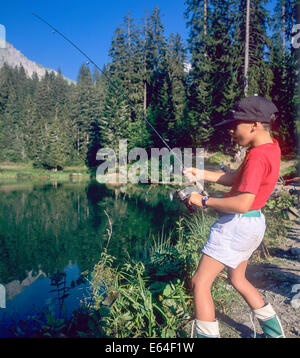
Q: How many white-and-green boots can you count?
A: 2